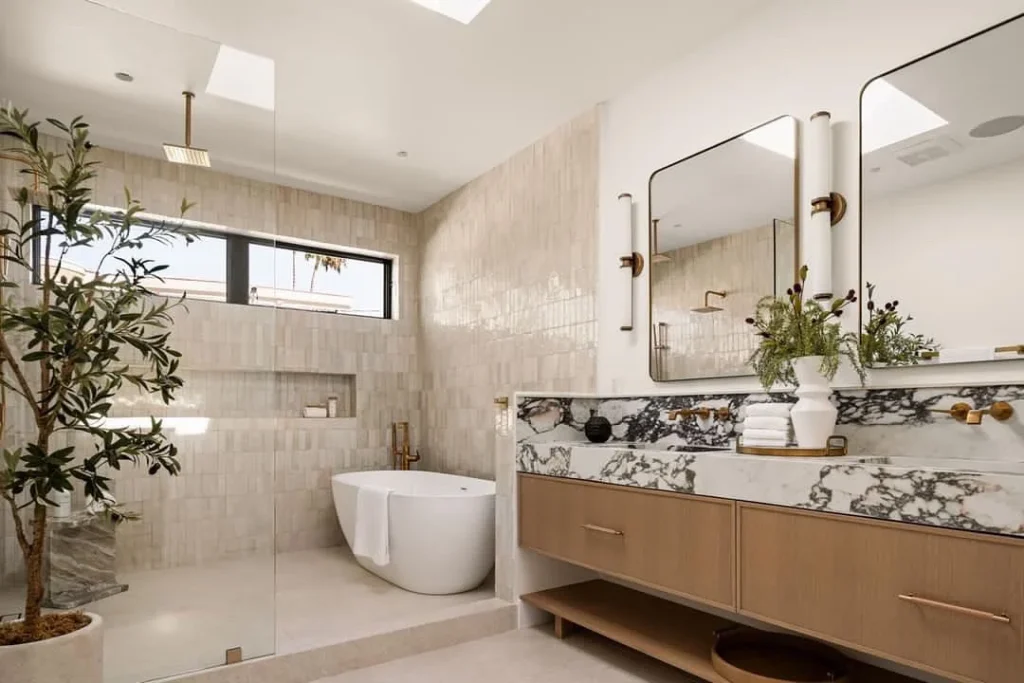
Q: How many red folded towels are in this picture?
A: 0